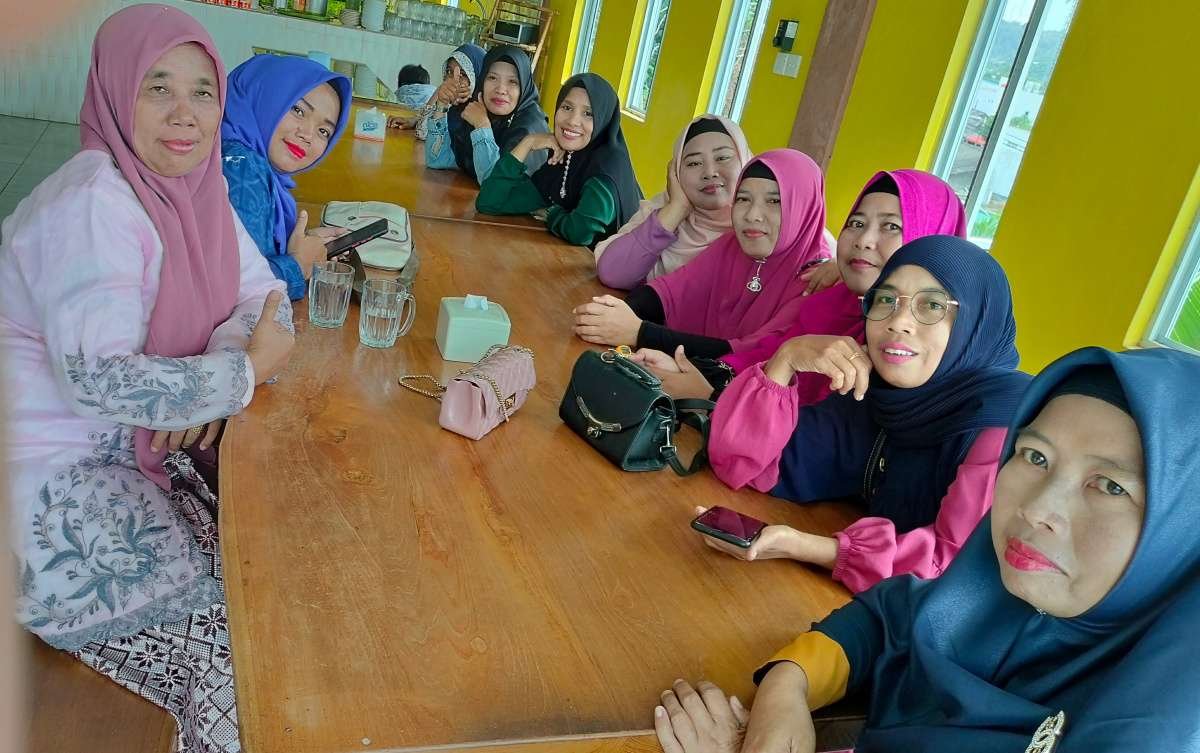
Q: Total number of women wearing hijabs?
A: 10